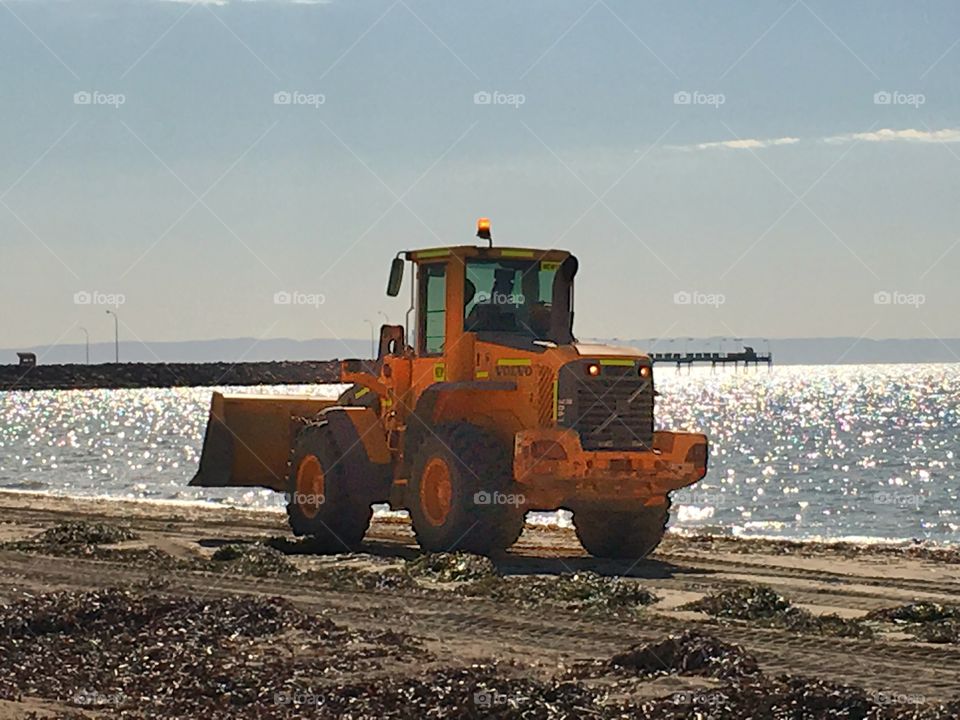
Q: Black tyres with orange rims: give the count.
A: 2